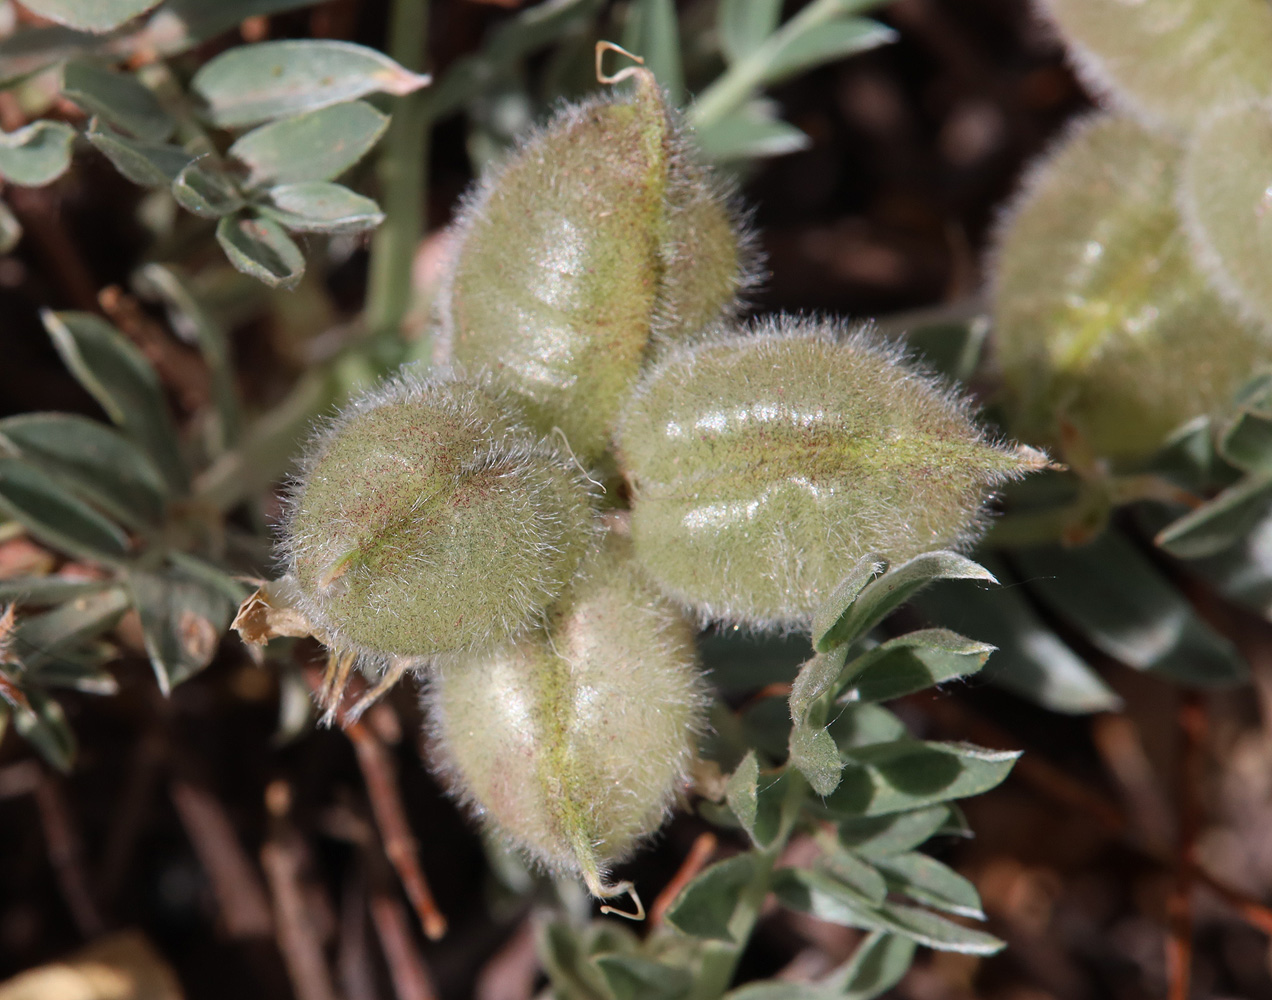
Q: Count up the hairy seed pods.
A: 7